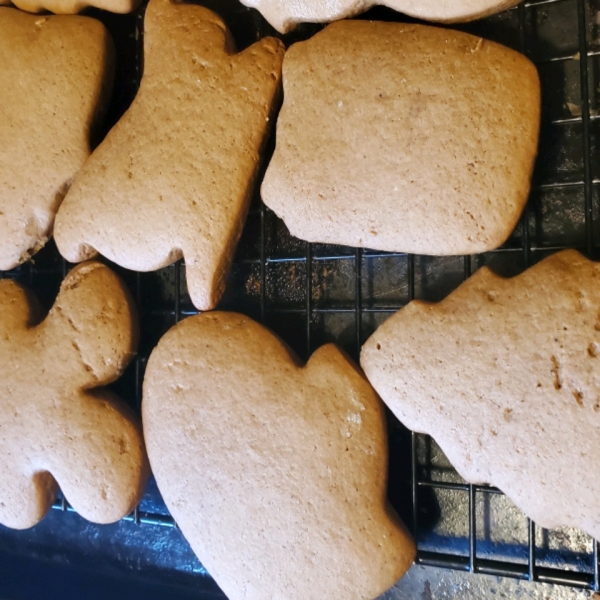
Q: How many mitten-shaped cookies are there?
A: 1